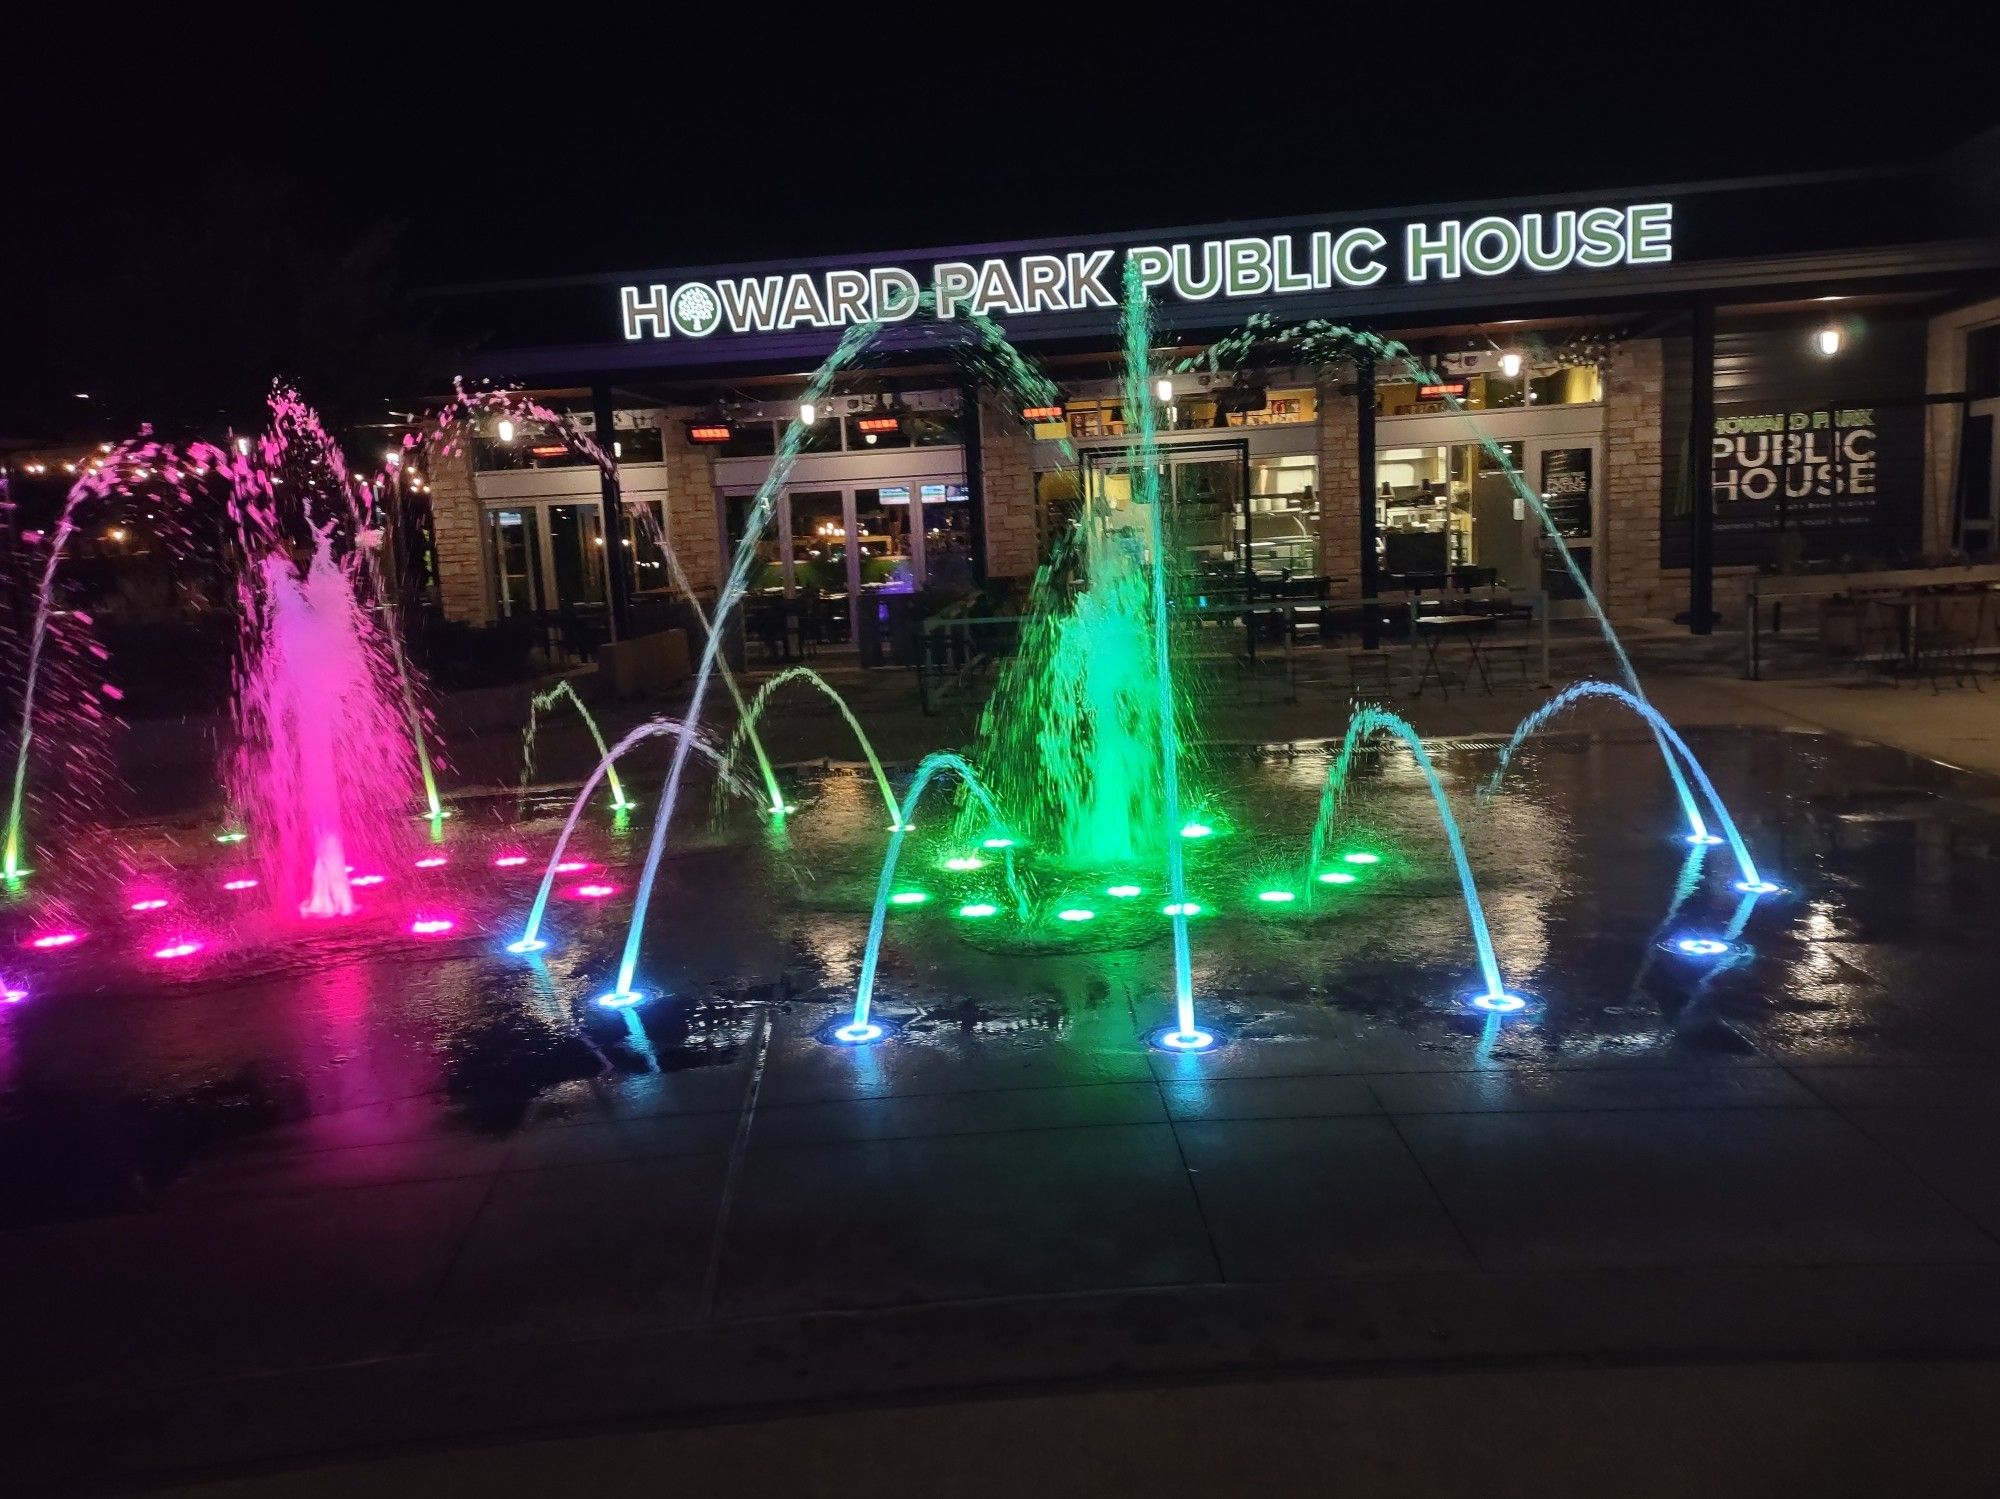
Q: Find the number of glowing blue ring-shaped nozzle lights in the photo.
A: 8